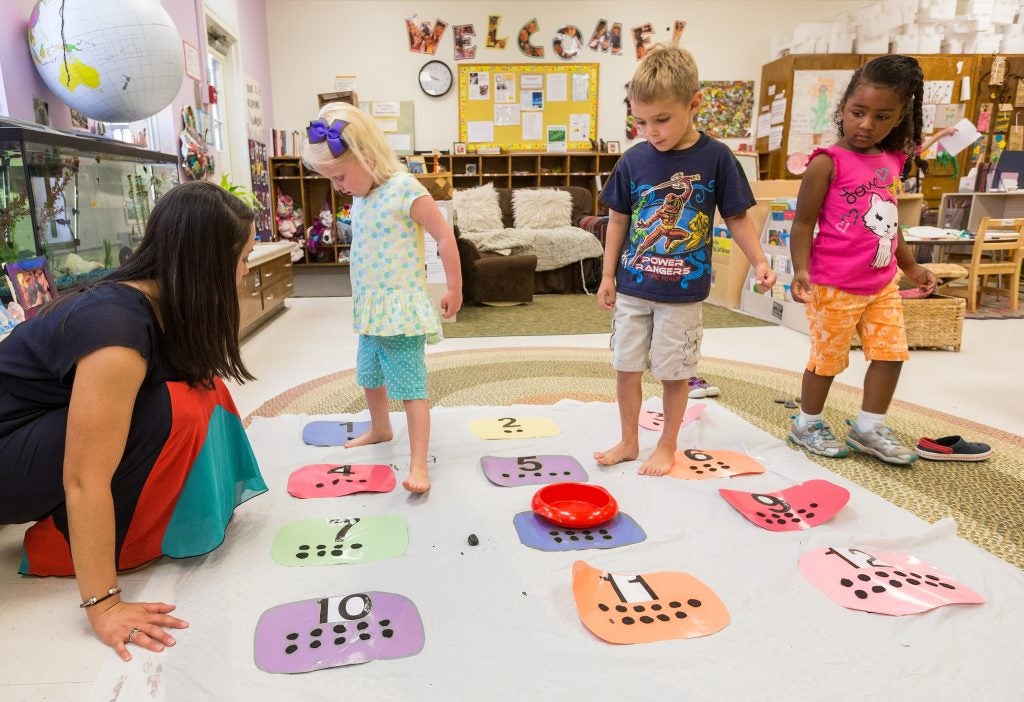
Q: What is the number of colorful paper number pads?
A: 12